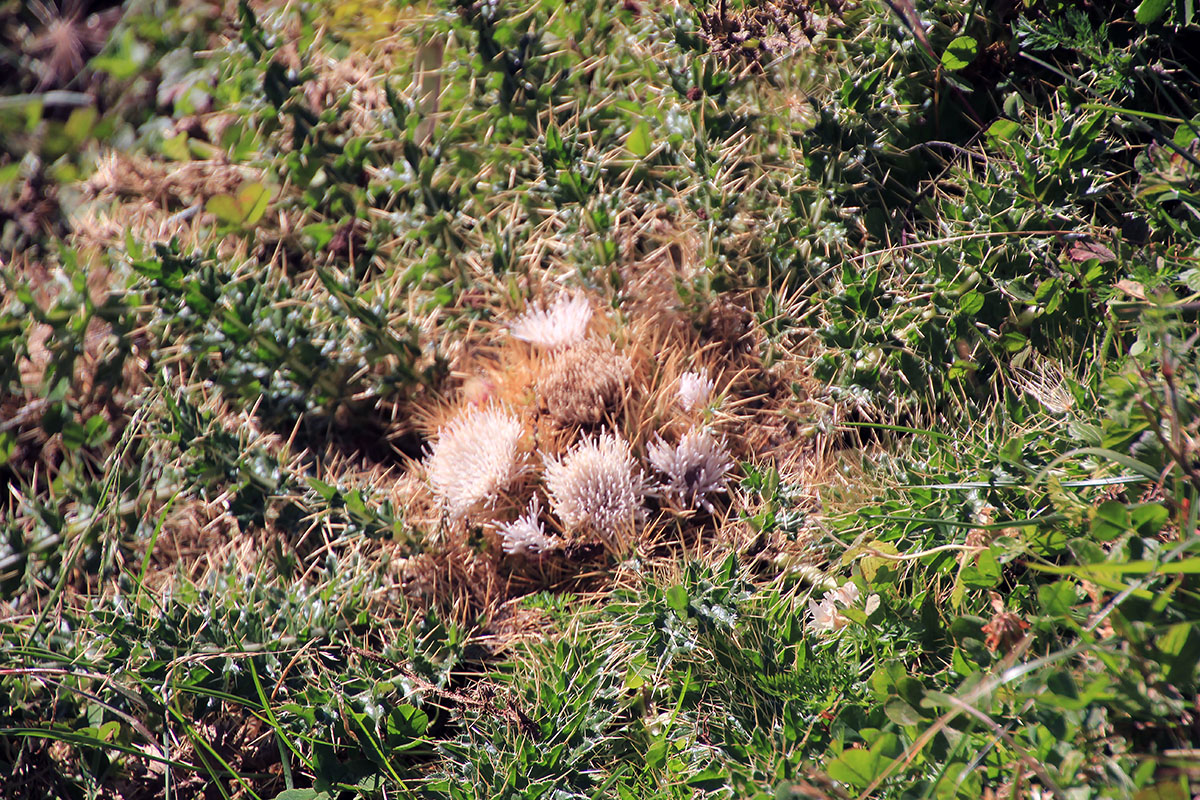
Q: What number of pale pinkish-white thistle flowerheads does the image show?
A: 6